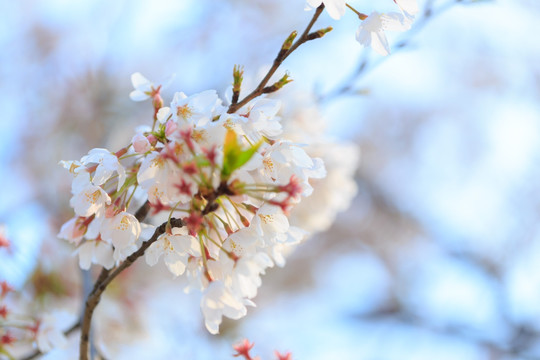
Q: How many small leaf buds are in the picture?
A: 4